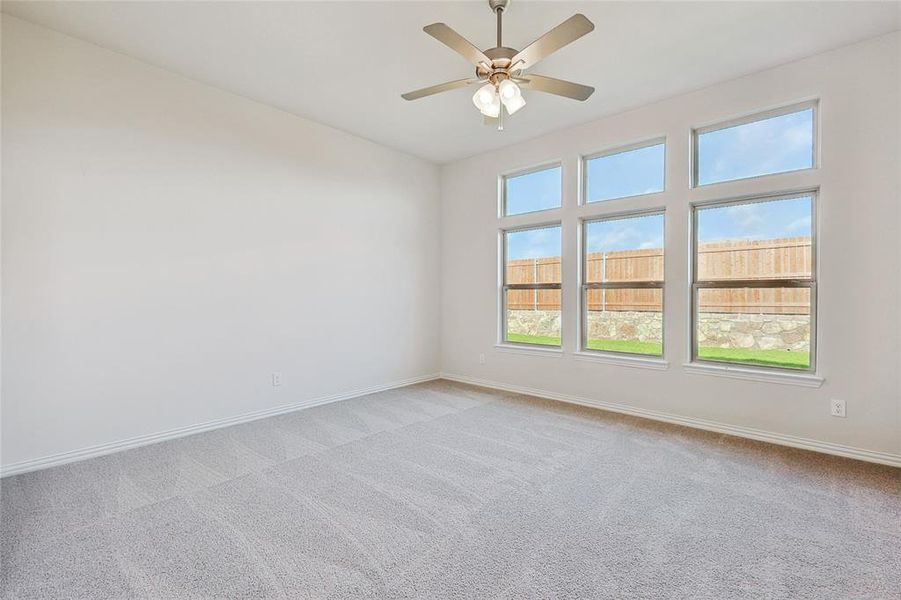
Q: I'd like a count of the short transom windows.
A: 3